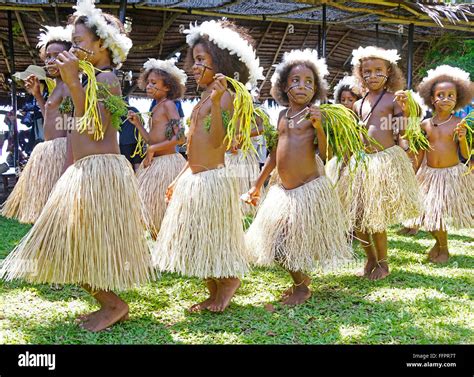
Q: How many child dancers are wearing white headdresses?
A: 8